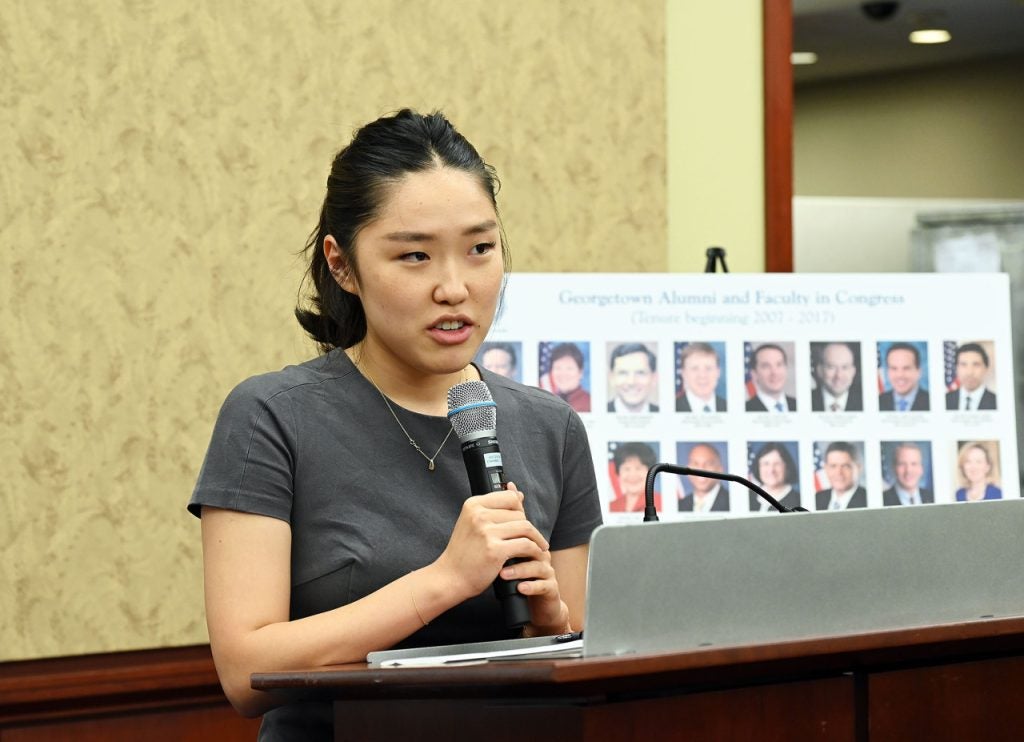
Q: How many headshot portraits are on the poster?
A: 14